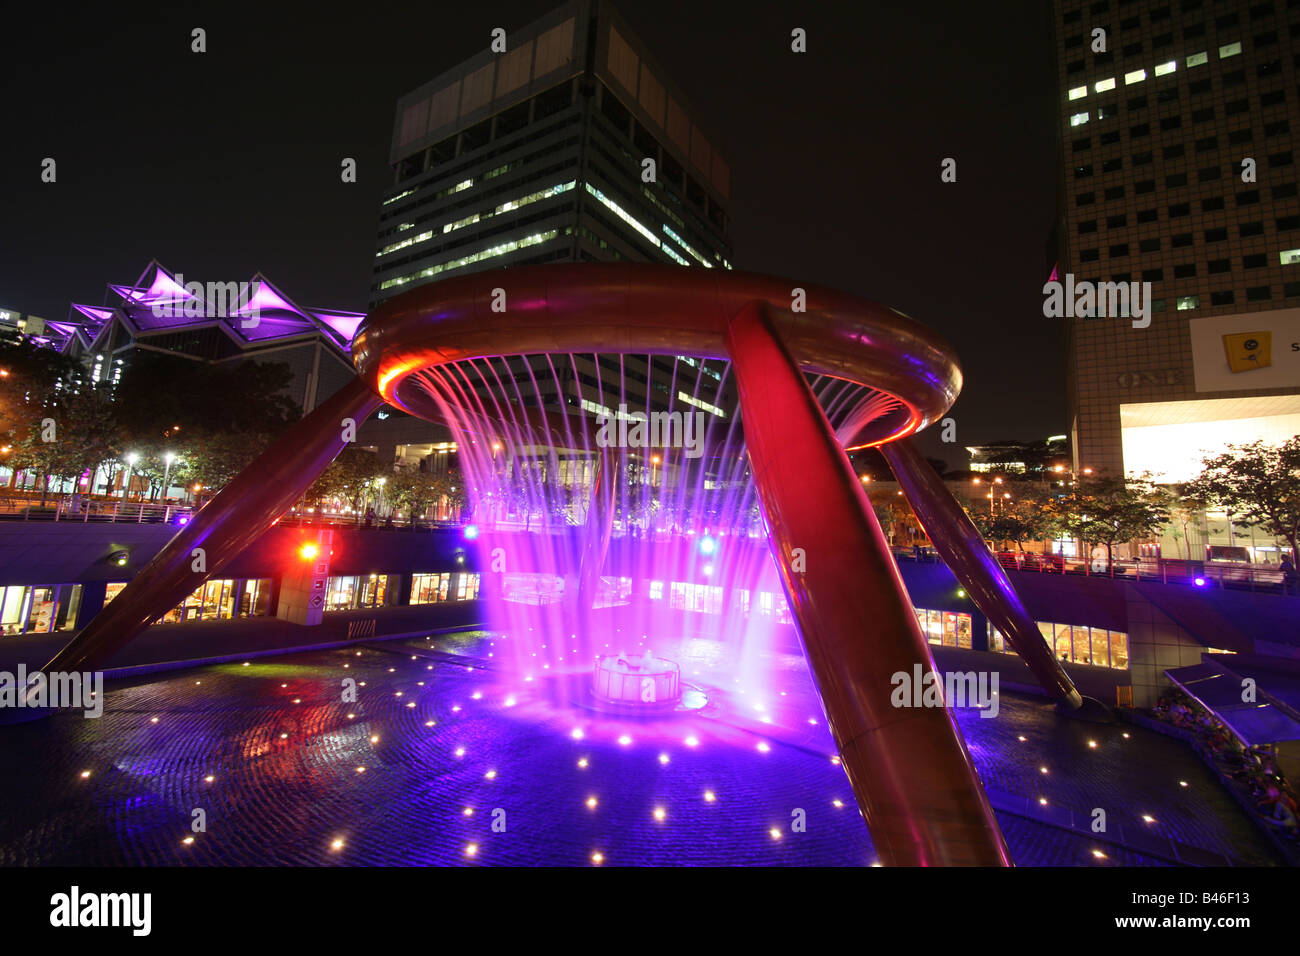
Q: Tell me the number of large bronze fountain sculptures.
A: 1